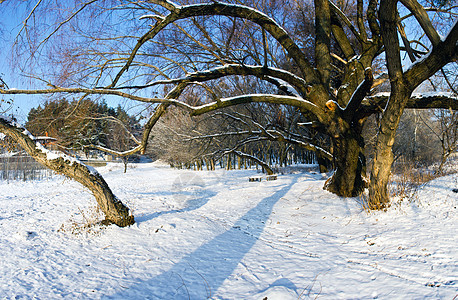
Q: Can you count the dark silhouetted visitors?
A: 0